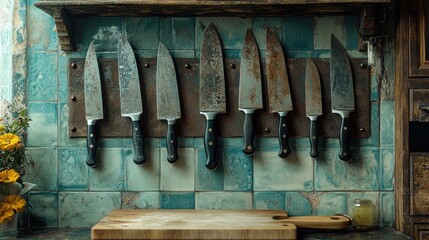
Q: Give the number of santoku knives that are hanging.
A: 0